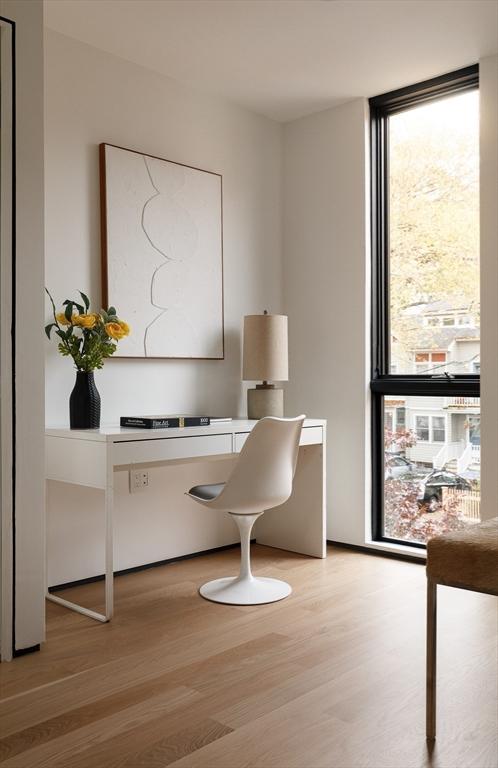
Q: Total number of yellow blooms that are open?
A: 3